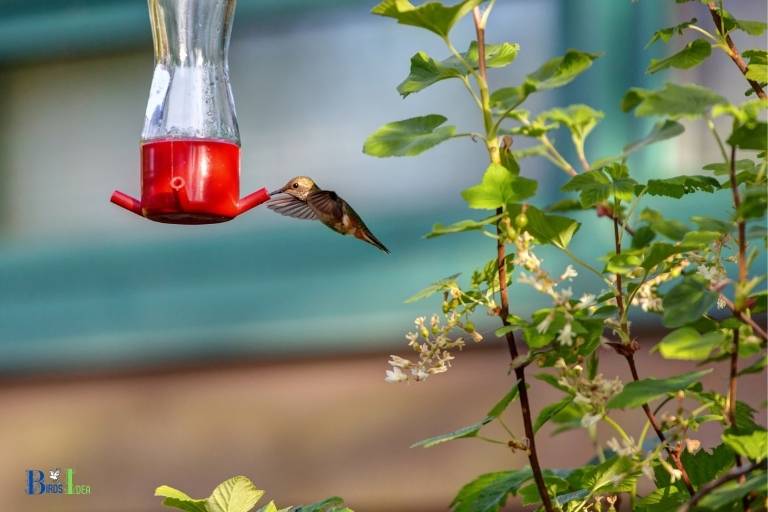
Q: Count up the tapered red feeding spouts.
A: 3